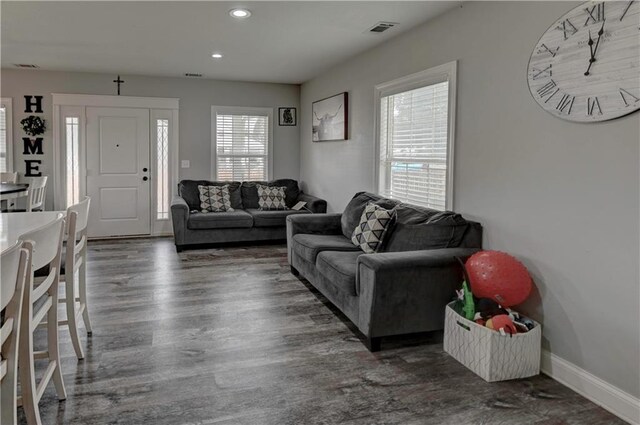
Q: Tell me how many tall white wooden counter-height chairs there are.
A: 3